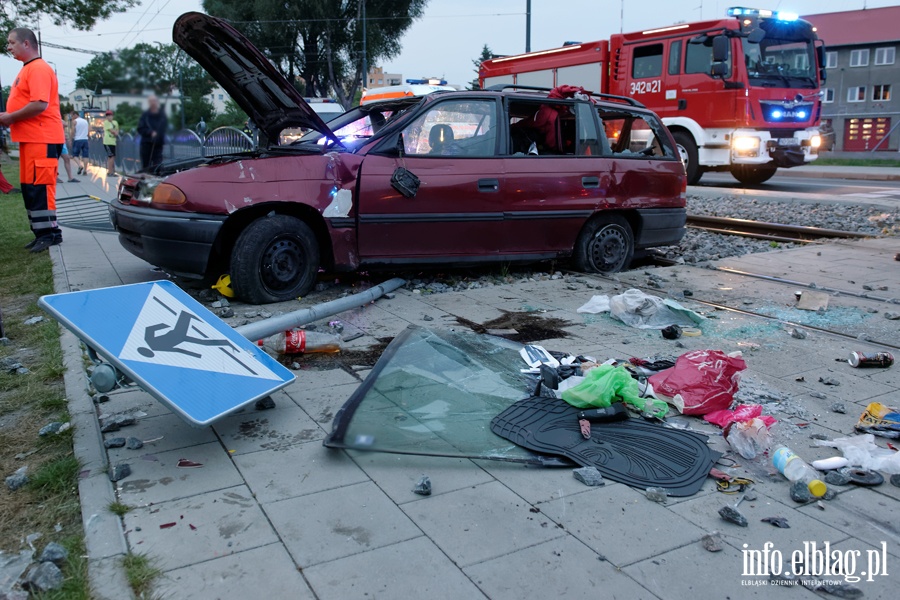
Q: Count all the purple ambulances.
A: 0